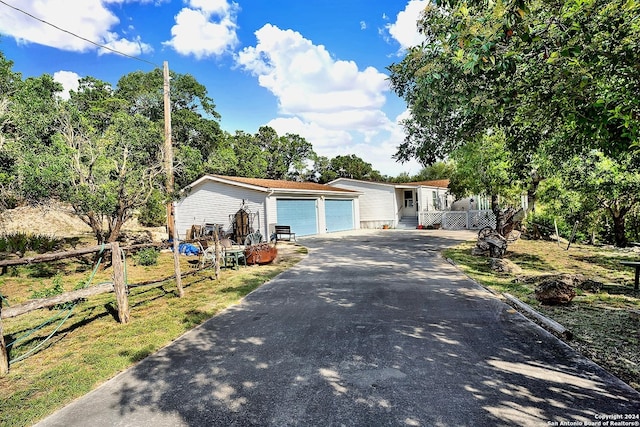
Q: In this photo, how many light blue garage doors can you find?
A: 2